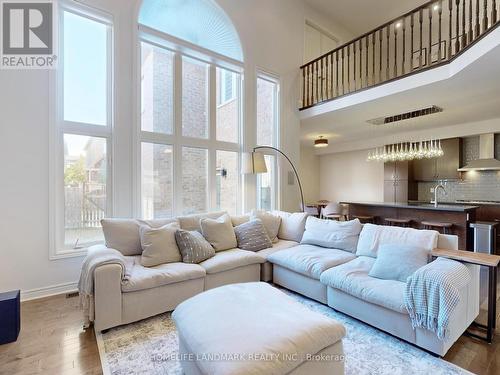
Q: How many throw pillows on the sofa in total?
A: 6